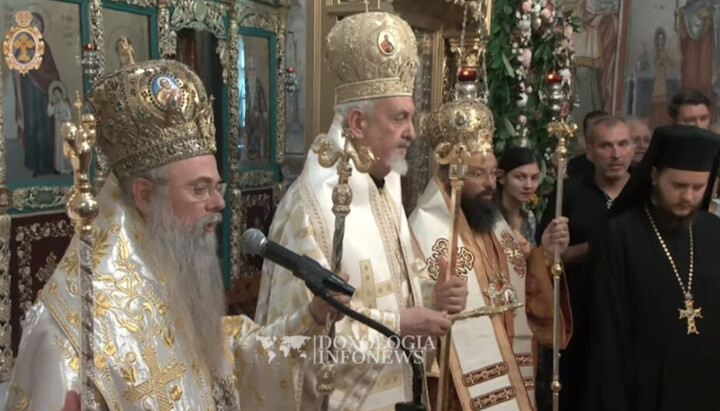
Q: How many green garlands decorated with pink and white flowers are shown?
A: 1